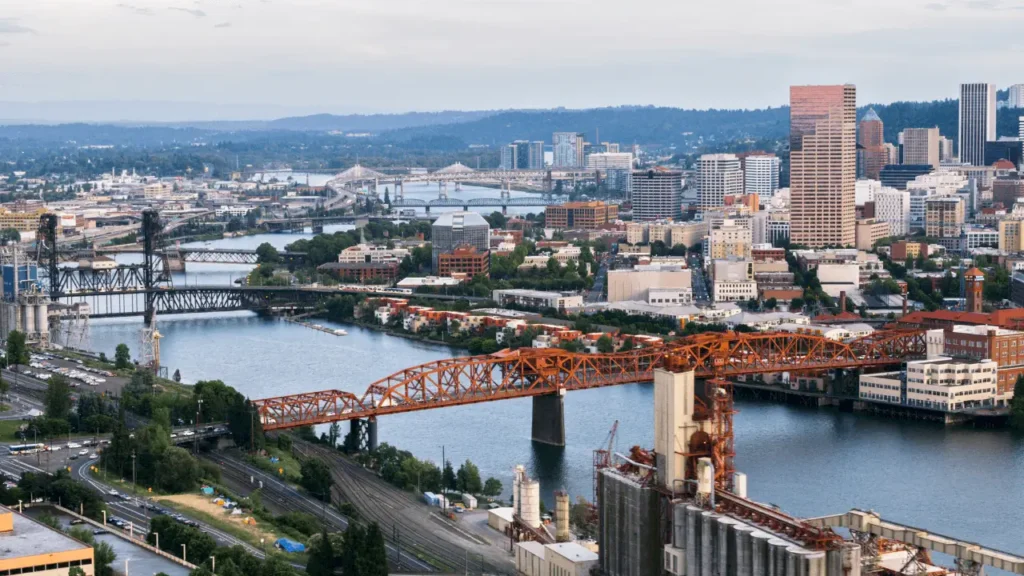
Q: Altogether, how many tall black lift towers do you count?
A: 2